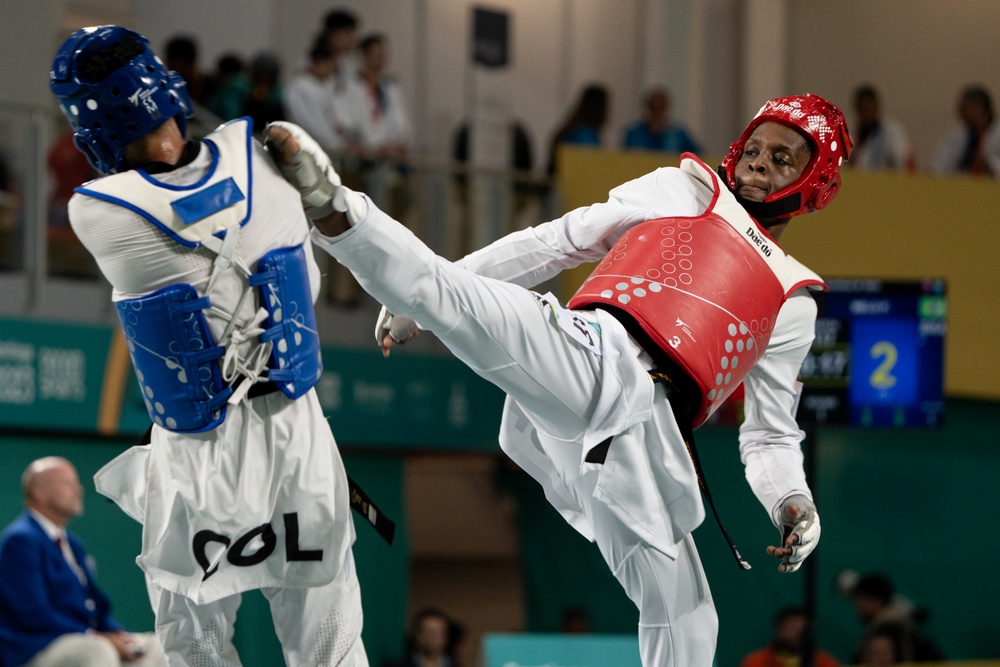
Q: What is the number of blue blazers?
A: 1